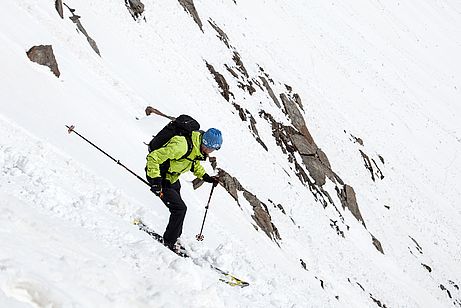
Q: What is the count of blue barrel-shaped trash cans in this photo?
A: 0